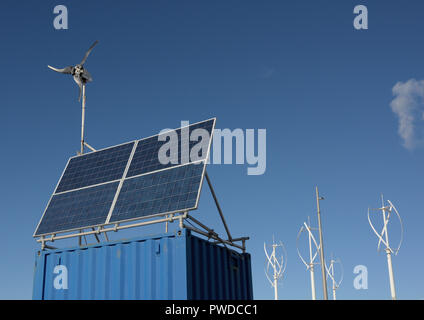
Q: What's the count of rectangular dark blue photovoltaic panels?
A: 4